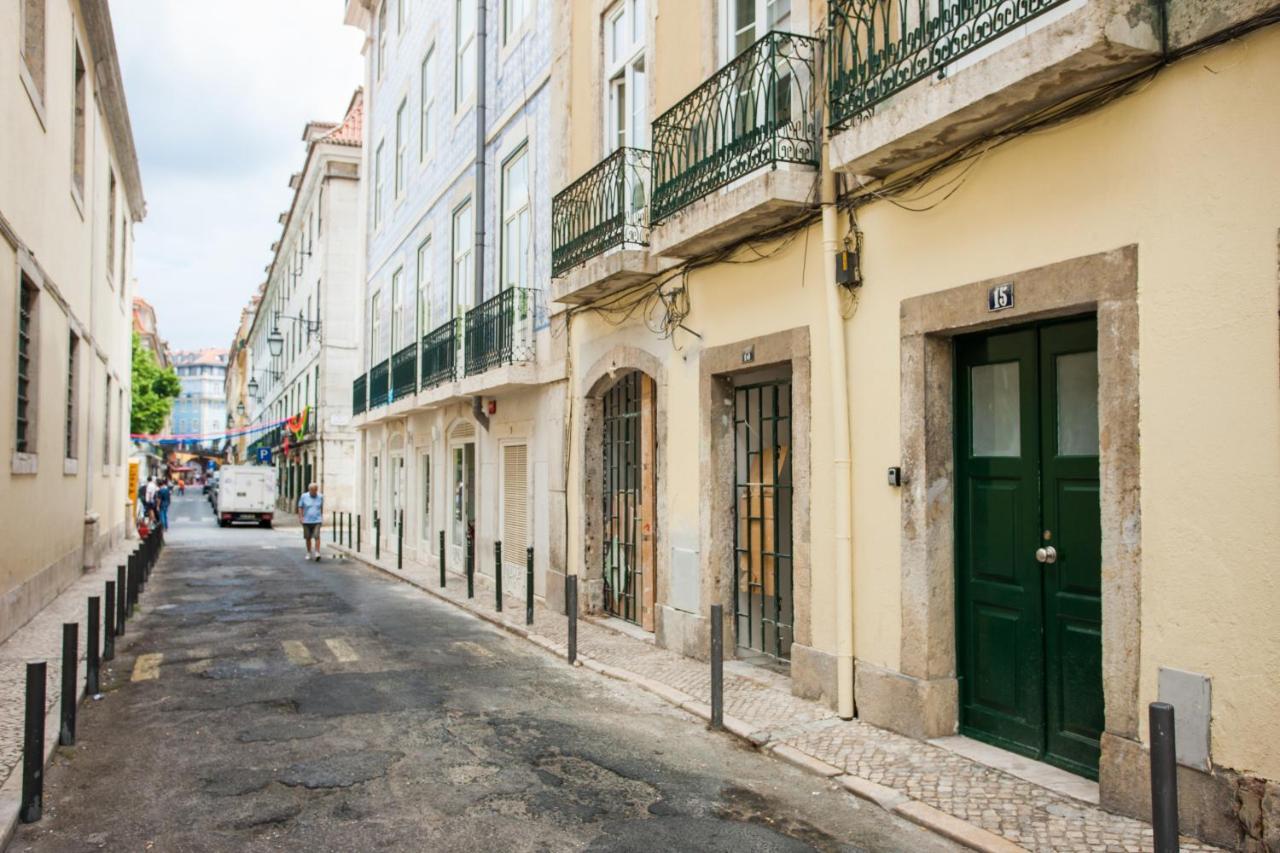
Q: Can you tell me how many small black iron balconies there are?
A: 8